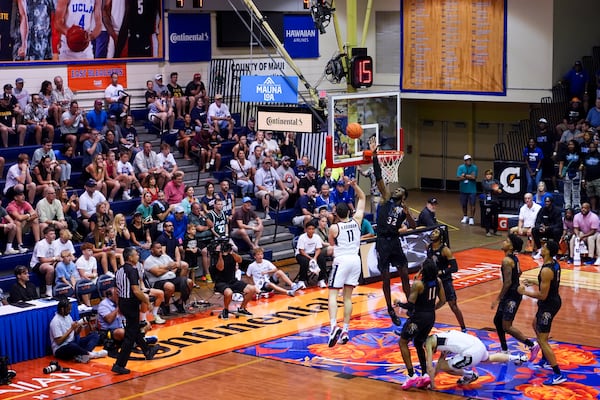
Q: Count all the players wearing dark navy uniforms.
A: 5